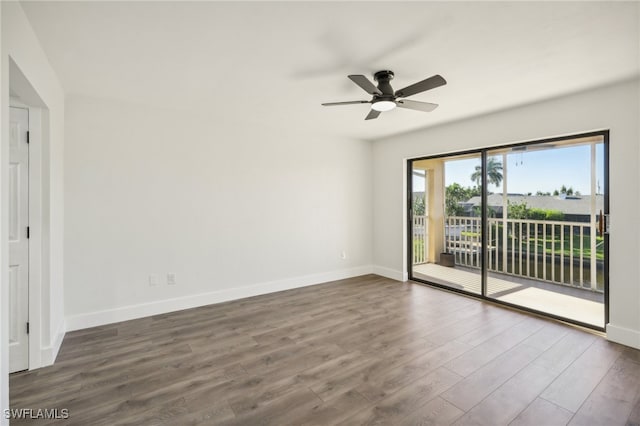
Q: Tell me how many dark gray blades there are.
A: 5